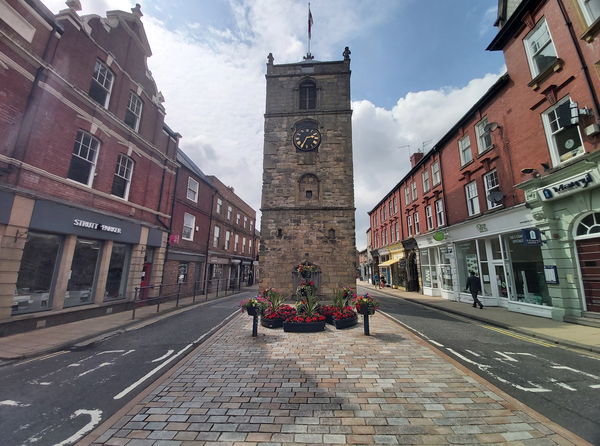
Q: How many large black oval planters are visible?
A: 3